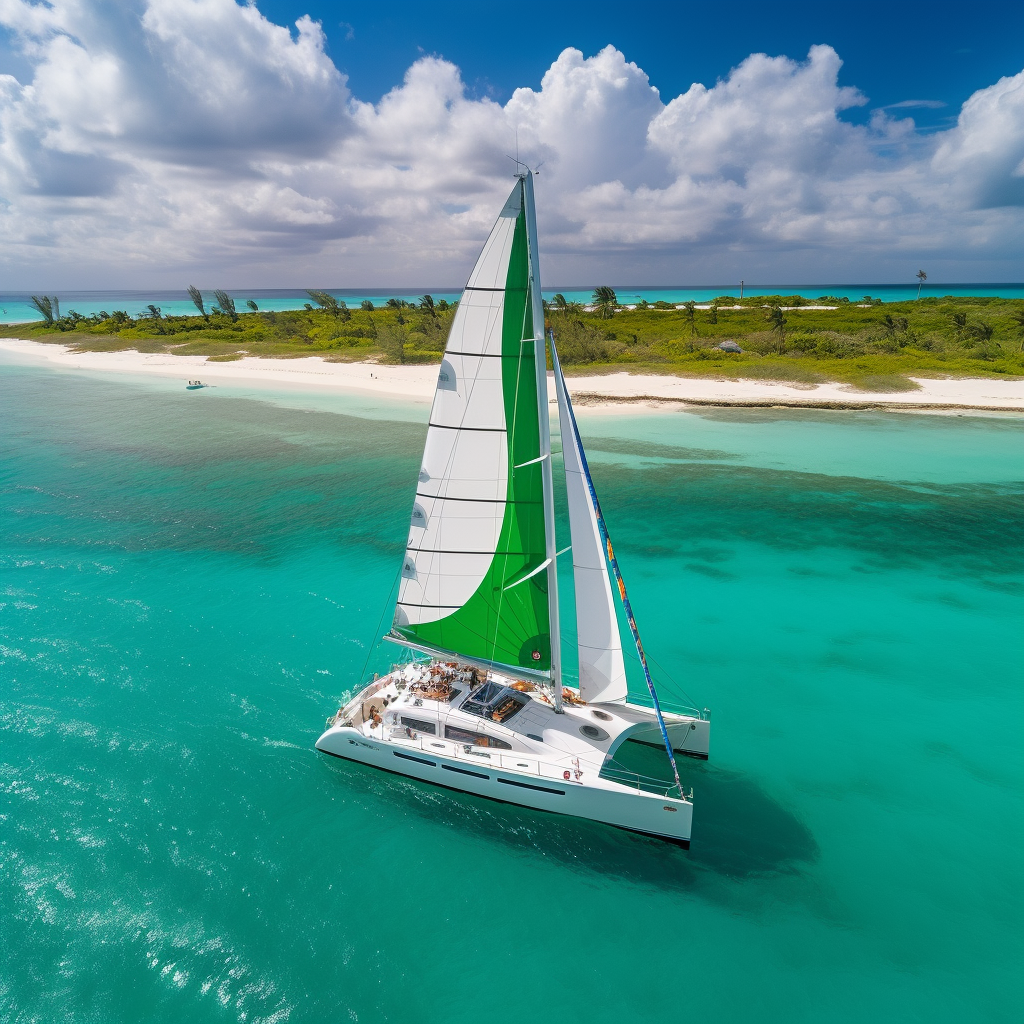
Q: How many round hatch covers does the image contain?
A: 2